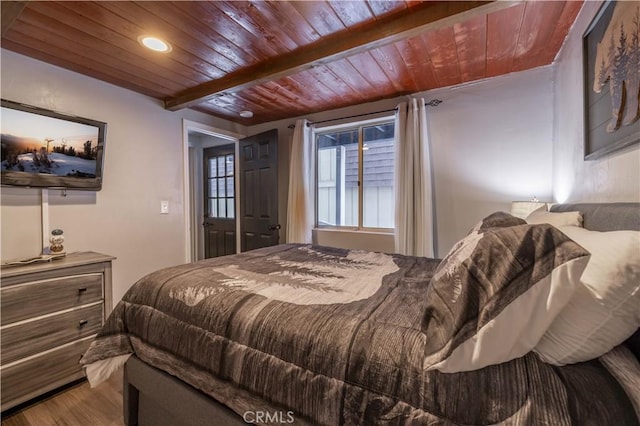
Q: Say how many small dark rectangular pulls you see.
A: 2